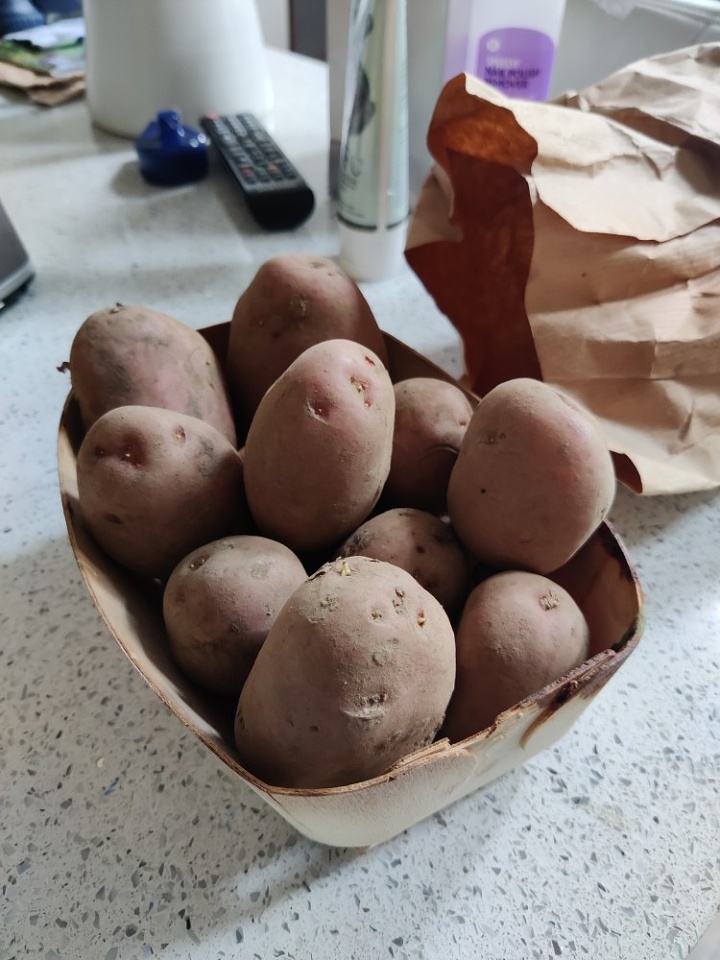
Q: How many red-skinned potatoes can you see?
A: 10